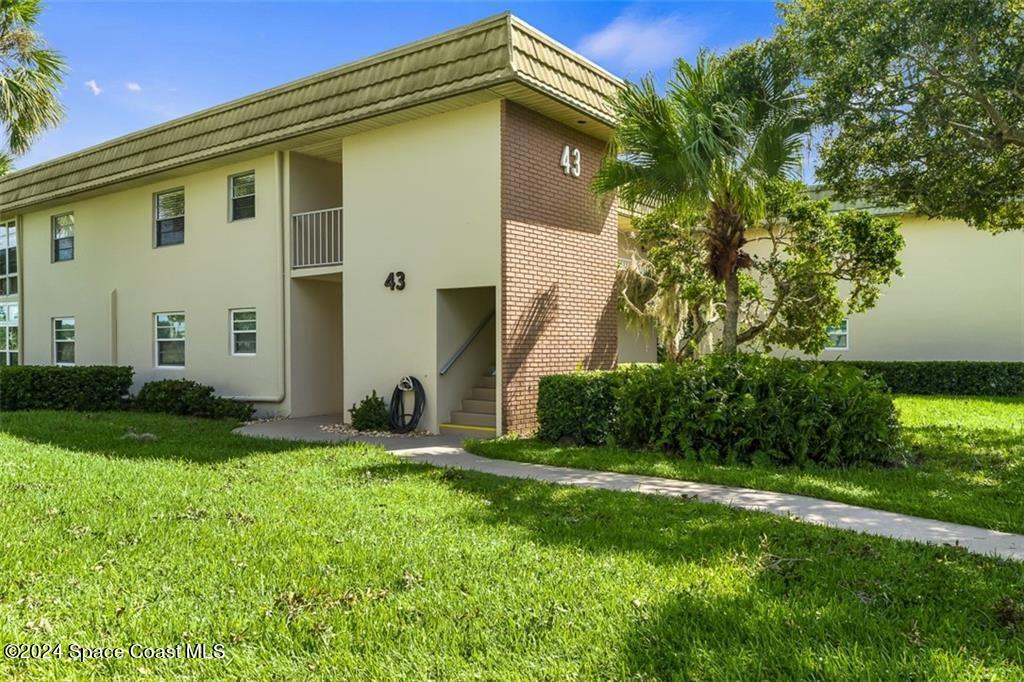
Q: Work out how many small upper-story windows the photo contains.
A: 3